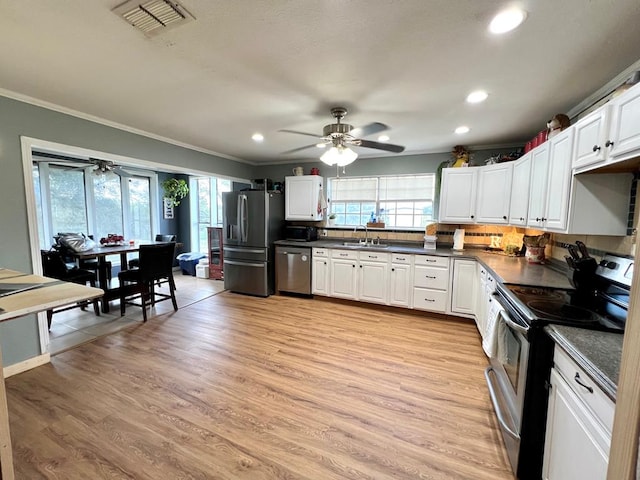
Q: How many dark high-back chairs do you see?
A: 4